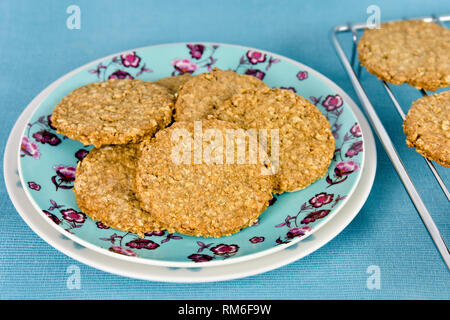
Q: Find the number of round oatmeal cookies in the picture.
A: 8